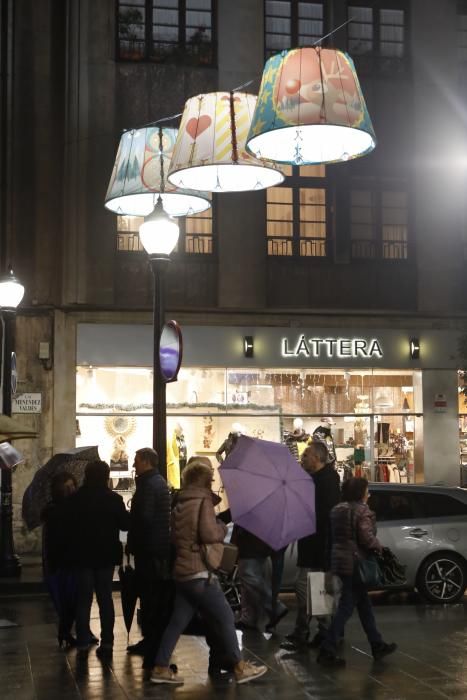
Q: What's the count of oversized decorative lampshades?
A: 3